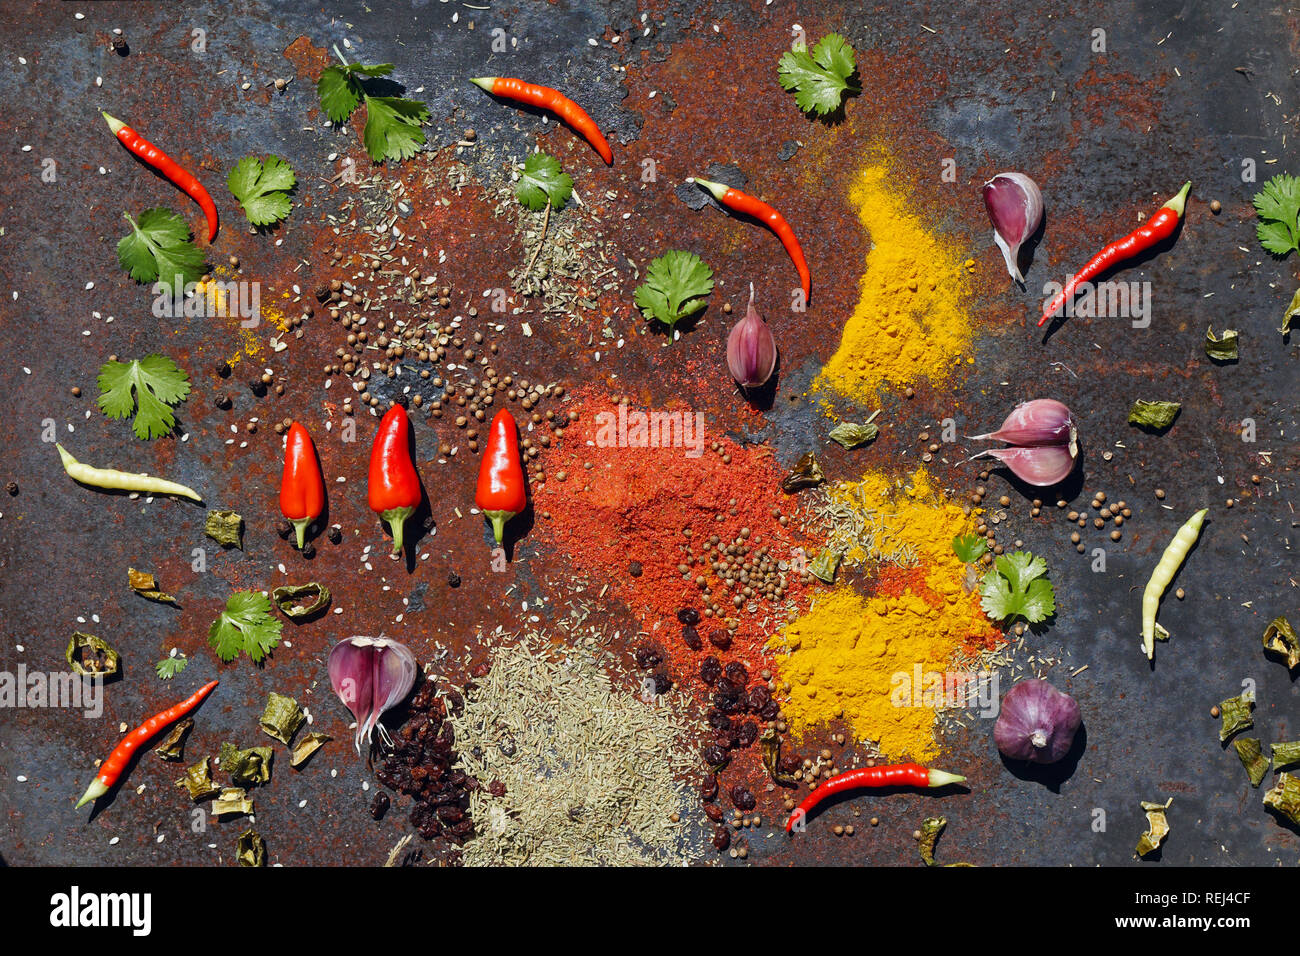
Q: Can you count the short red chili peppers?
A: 3